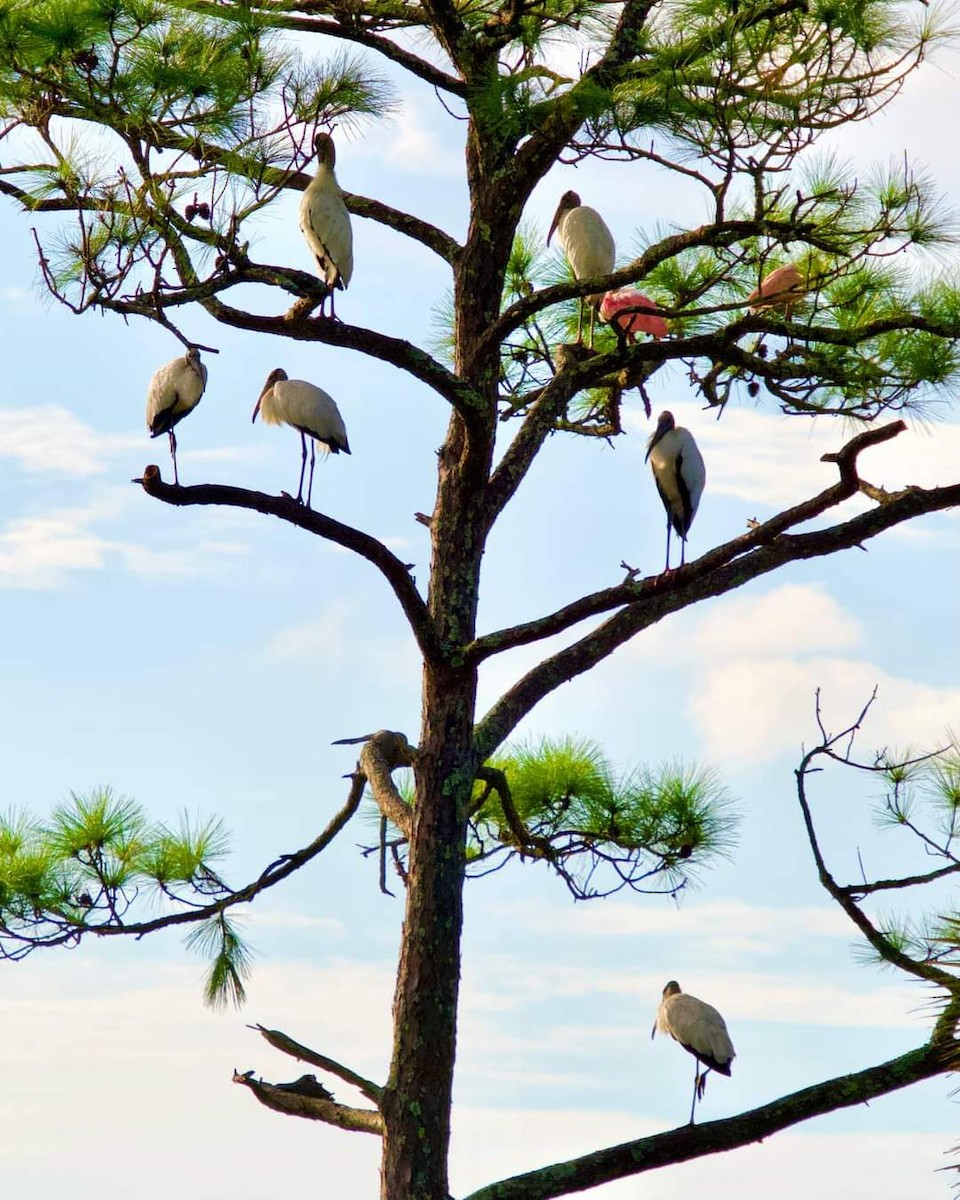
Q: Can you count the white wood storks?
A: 6